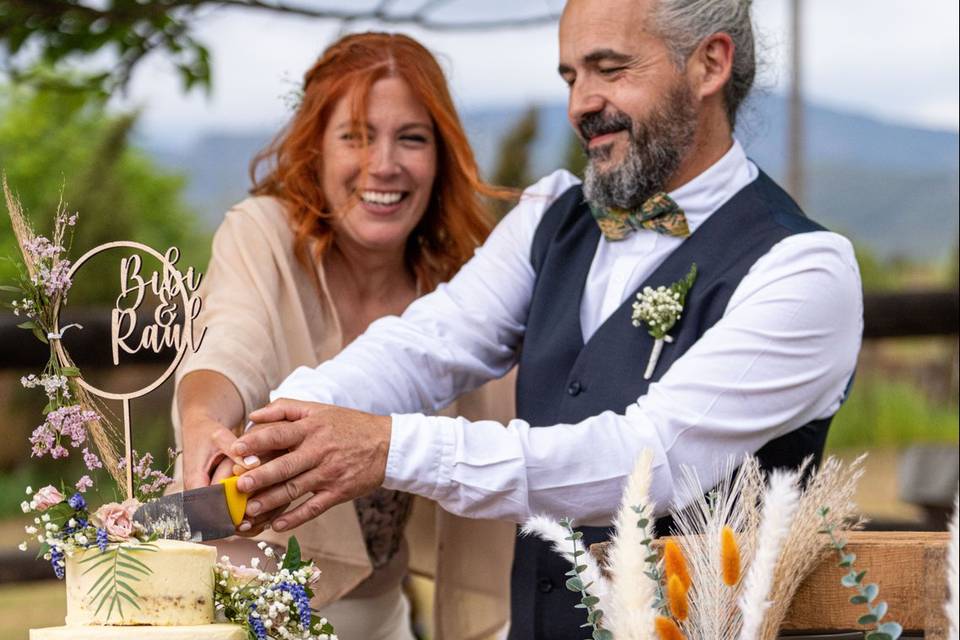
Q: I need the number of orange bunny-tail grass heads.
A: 4